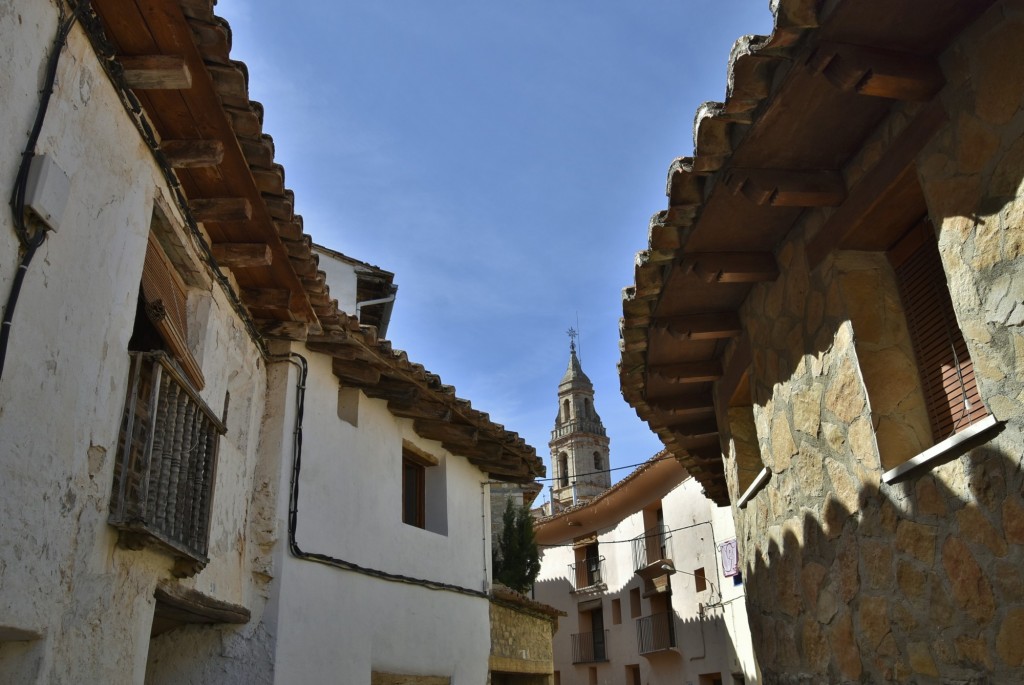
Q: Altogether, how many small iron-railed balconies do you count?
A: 4